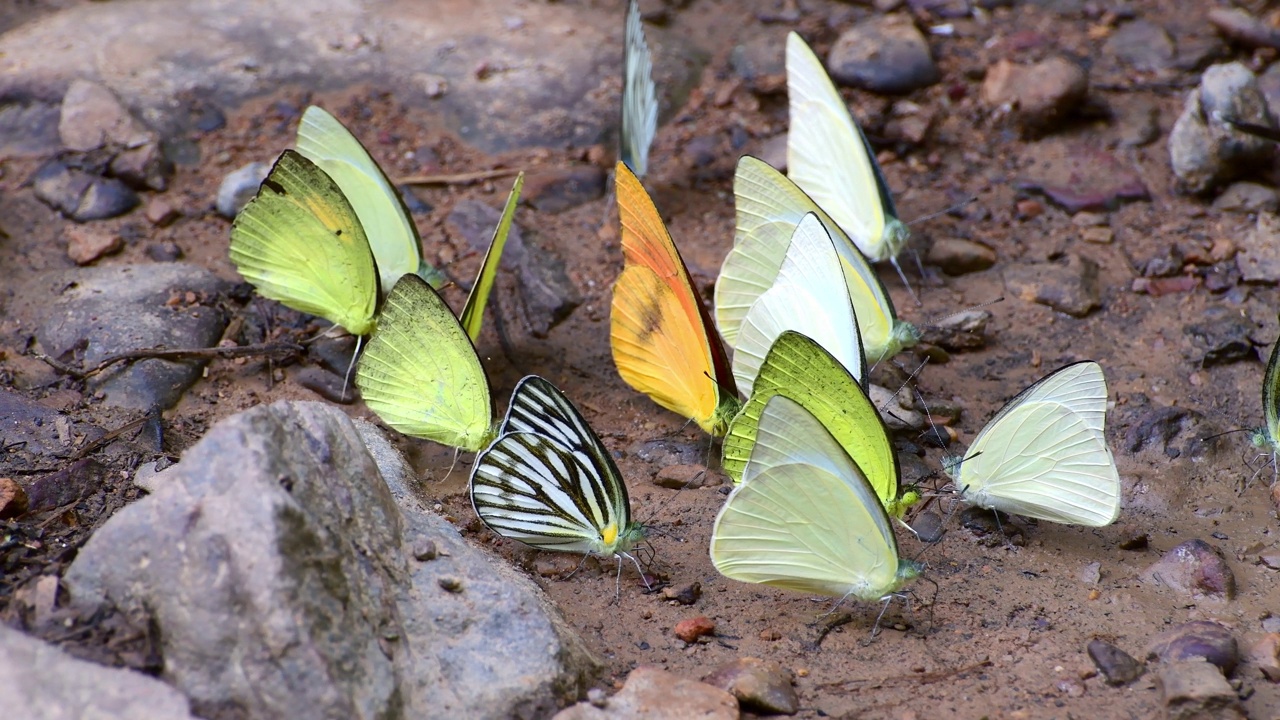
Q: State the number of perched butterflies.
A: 14